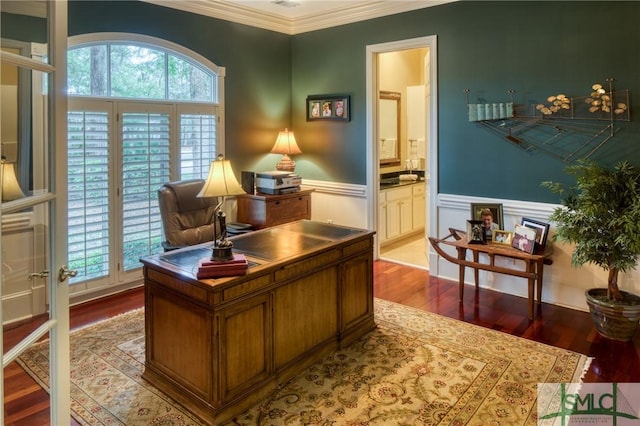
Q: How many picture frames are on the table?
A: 5